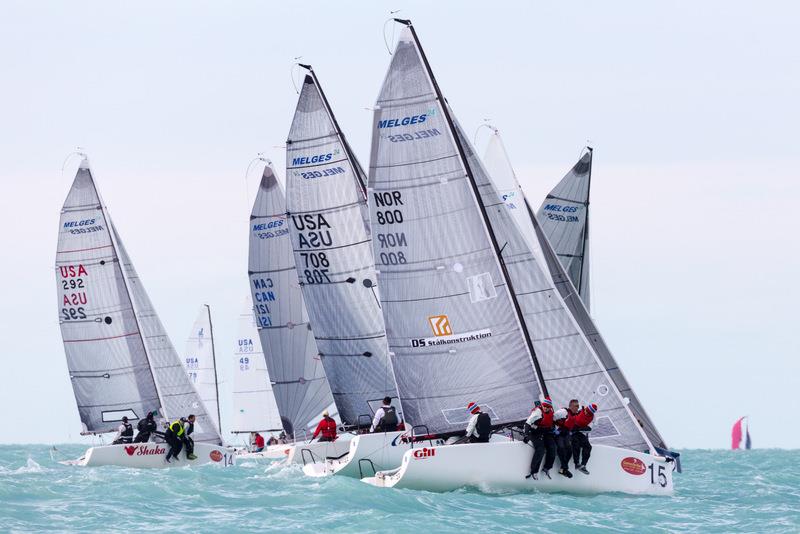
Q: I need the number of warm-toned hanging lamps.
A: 0